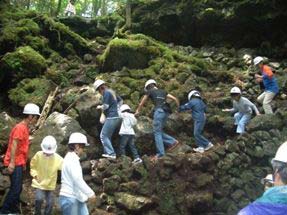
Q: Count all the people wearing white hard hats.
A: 11